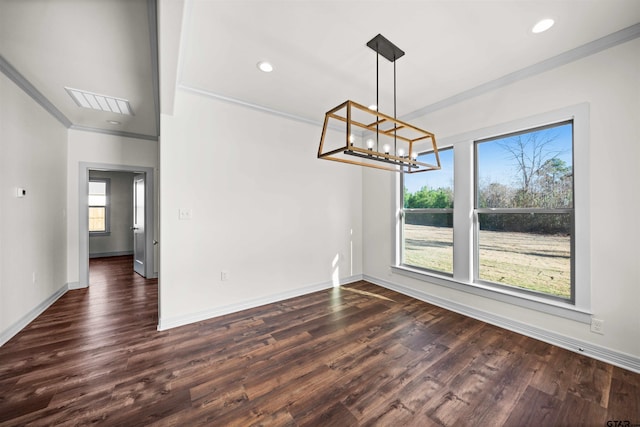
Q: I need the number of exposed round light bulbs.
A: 5